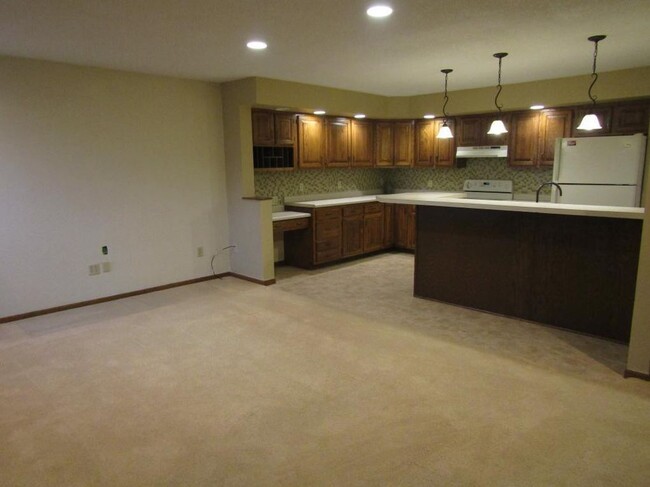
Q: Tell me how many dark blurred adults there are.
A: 0